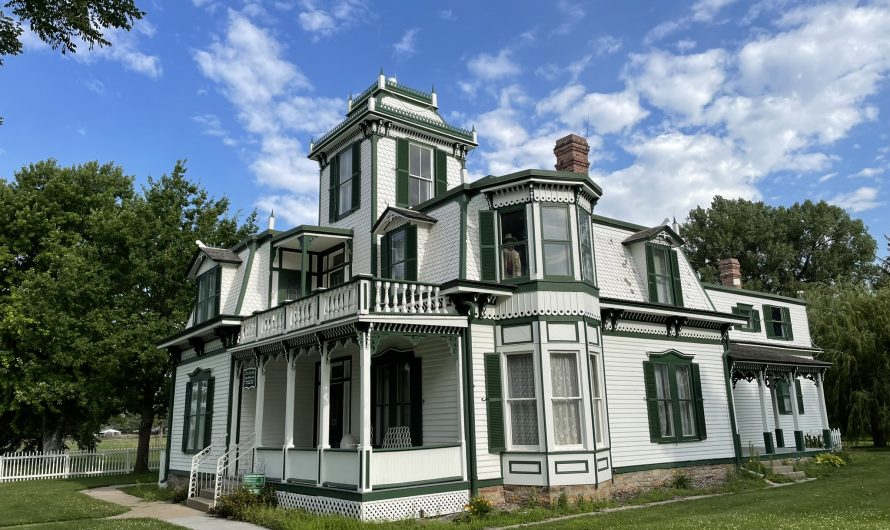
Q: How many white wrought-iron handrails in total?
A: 2